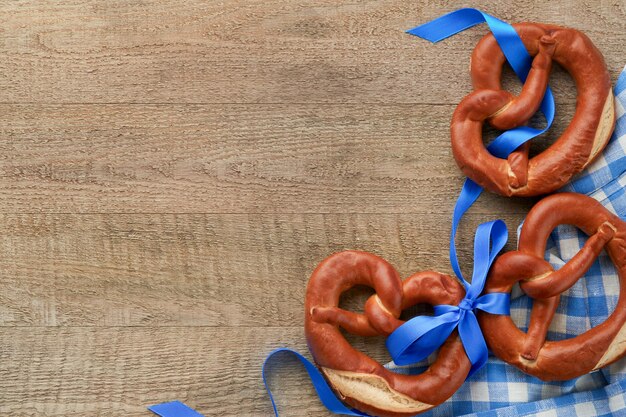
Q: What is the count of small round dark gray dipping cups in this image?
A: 0